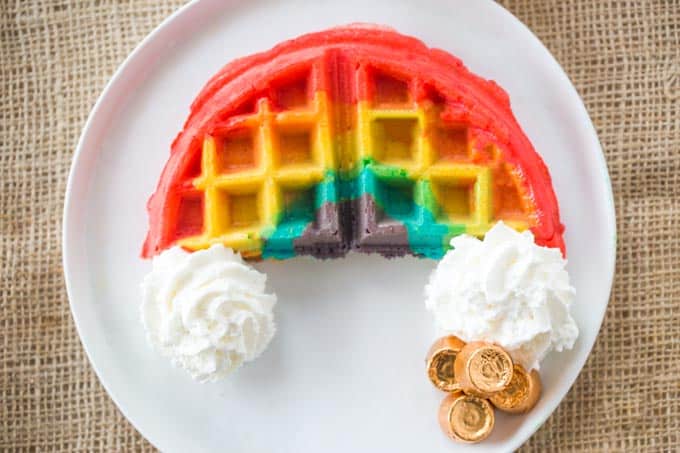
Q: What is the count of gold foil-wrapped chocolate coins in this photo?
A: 4